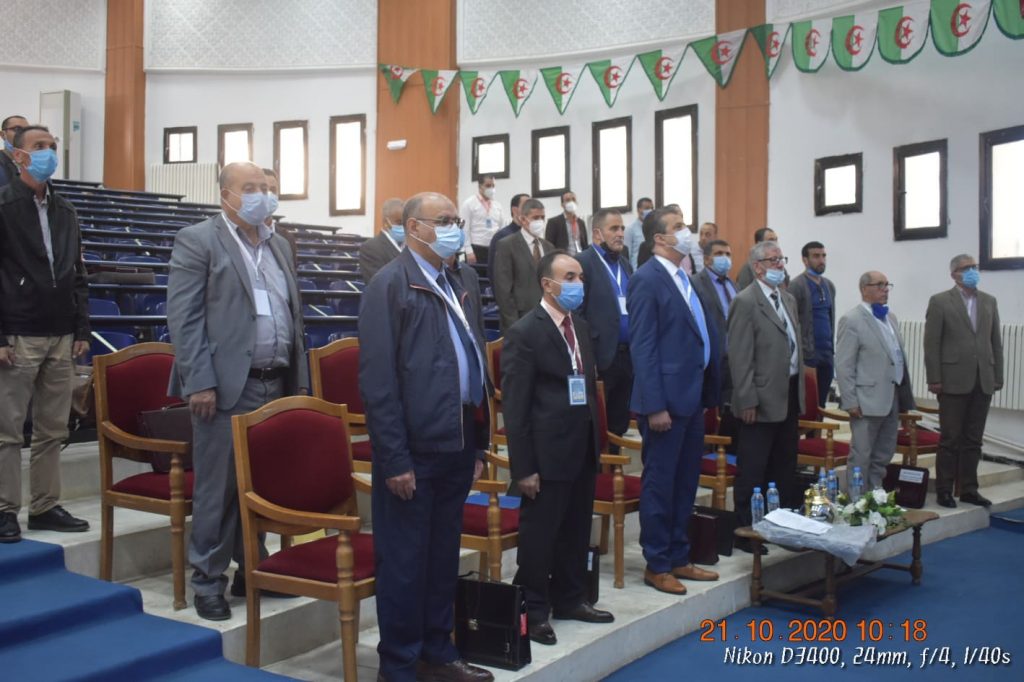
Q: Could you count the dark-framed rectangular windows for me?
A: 11